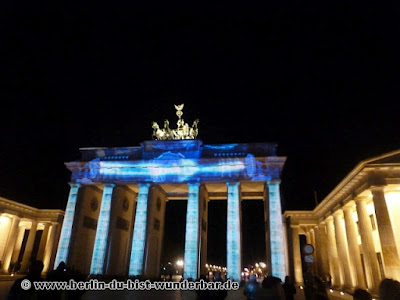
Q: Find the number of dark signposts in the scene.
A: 1